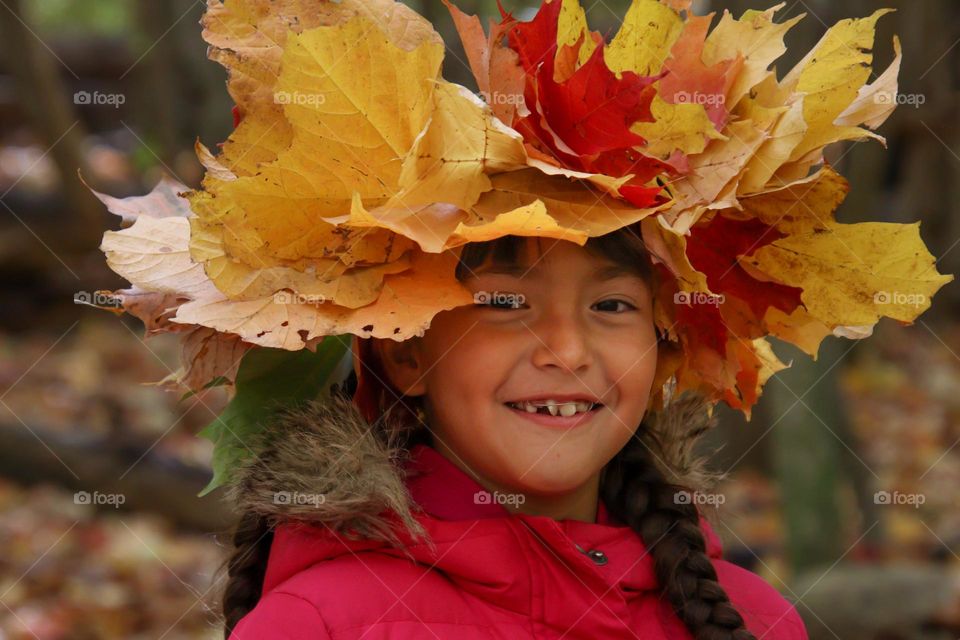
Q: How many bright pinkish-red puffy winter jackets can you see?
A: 1